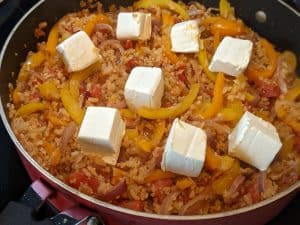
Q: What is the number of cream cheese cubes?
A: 8